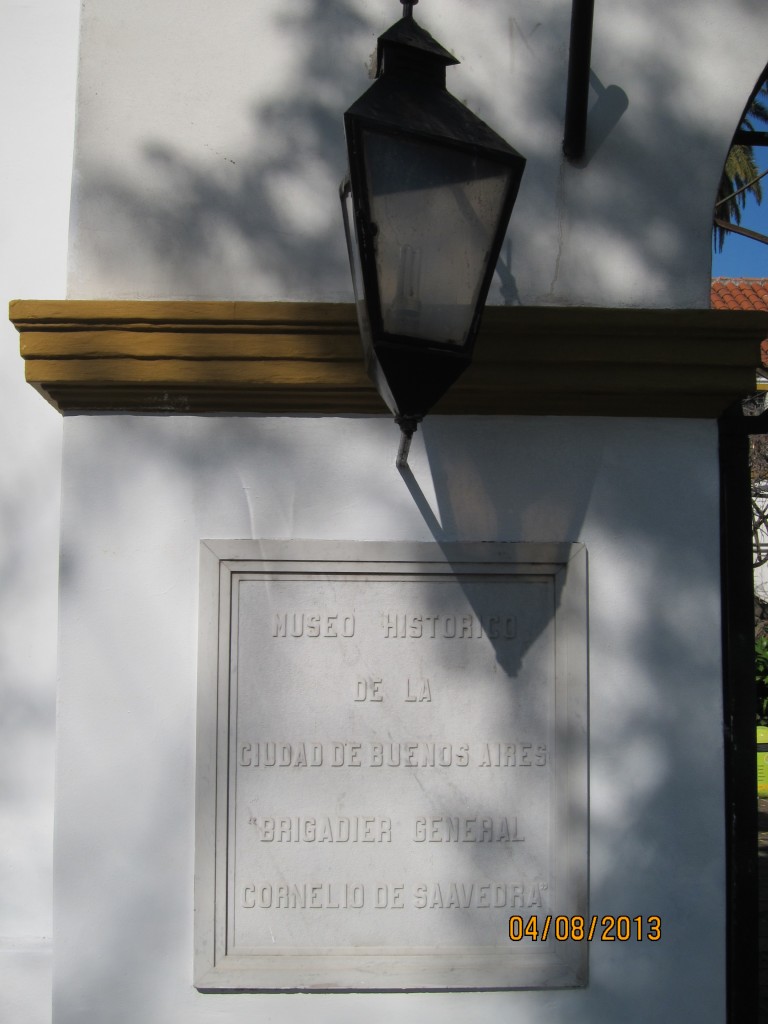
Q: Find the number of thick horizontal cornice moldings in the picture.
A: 1